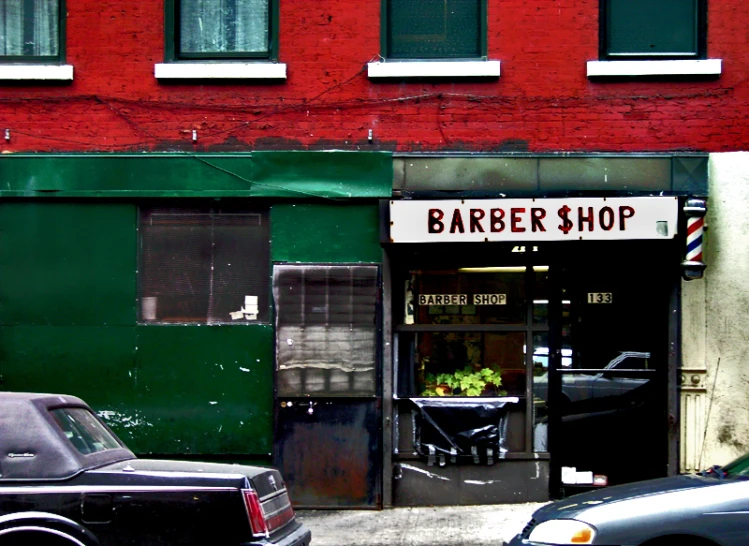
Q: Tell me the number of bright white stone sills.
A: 4